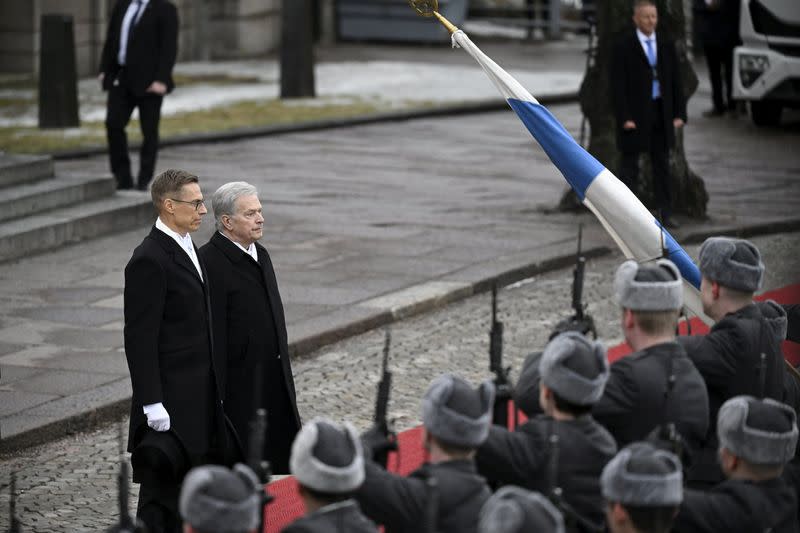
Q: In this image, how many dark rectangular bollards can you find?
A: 2